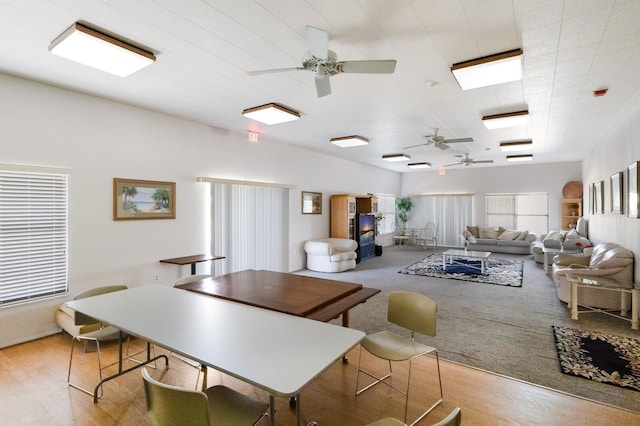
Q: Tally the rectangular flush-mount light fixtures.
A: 9